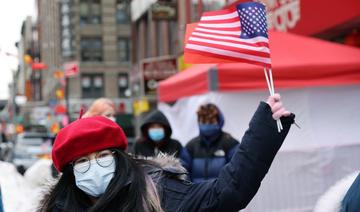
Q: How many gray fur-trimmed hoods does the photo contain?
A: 1